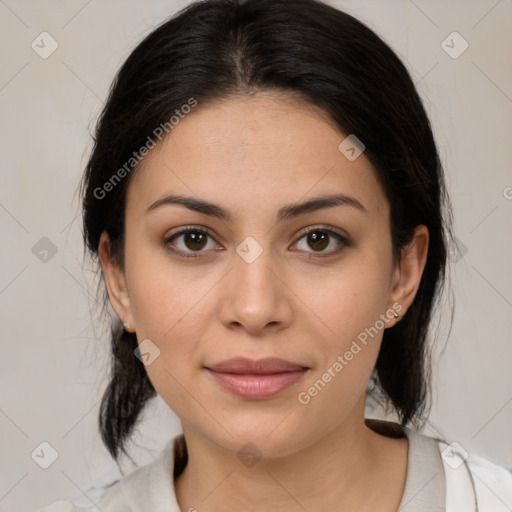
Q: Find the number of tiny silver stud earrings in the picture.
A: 2